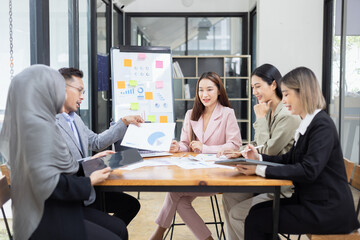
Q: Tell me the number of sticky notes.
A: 10